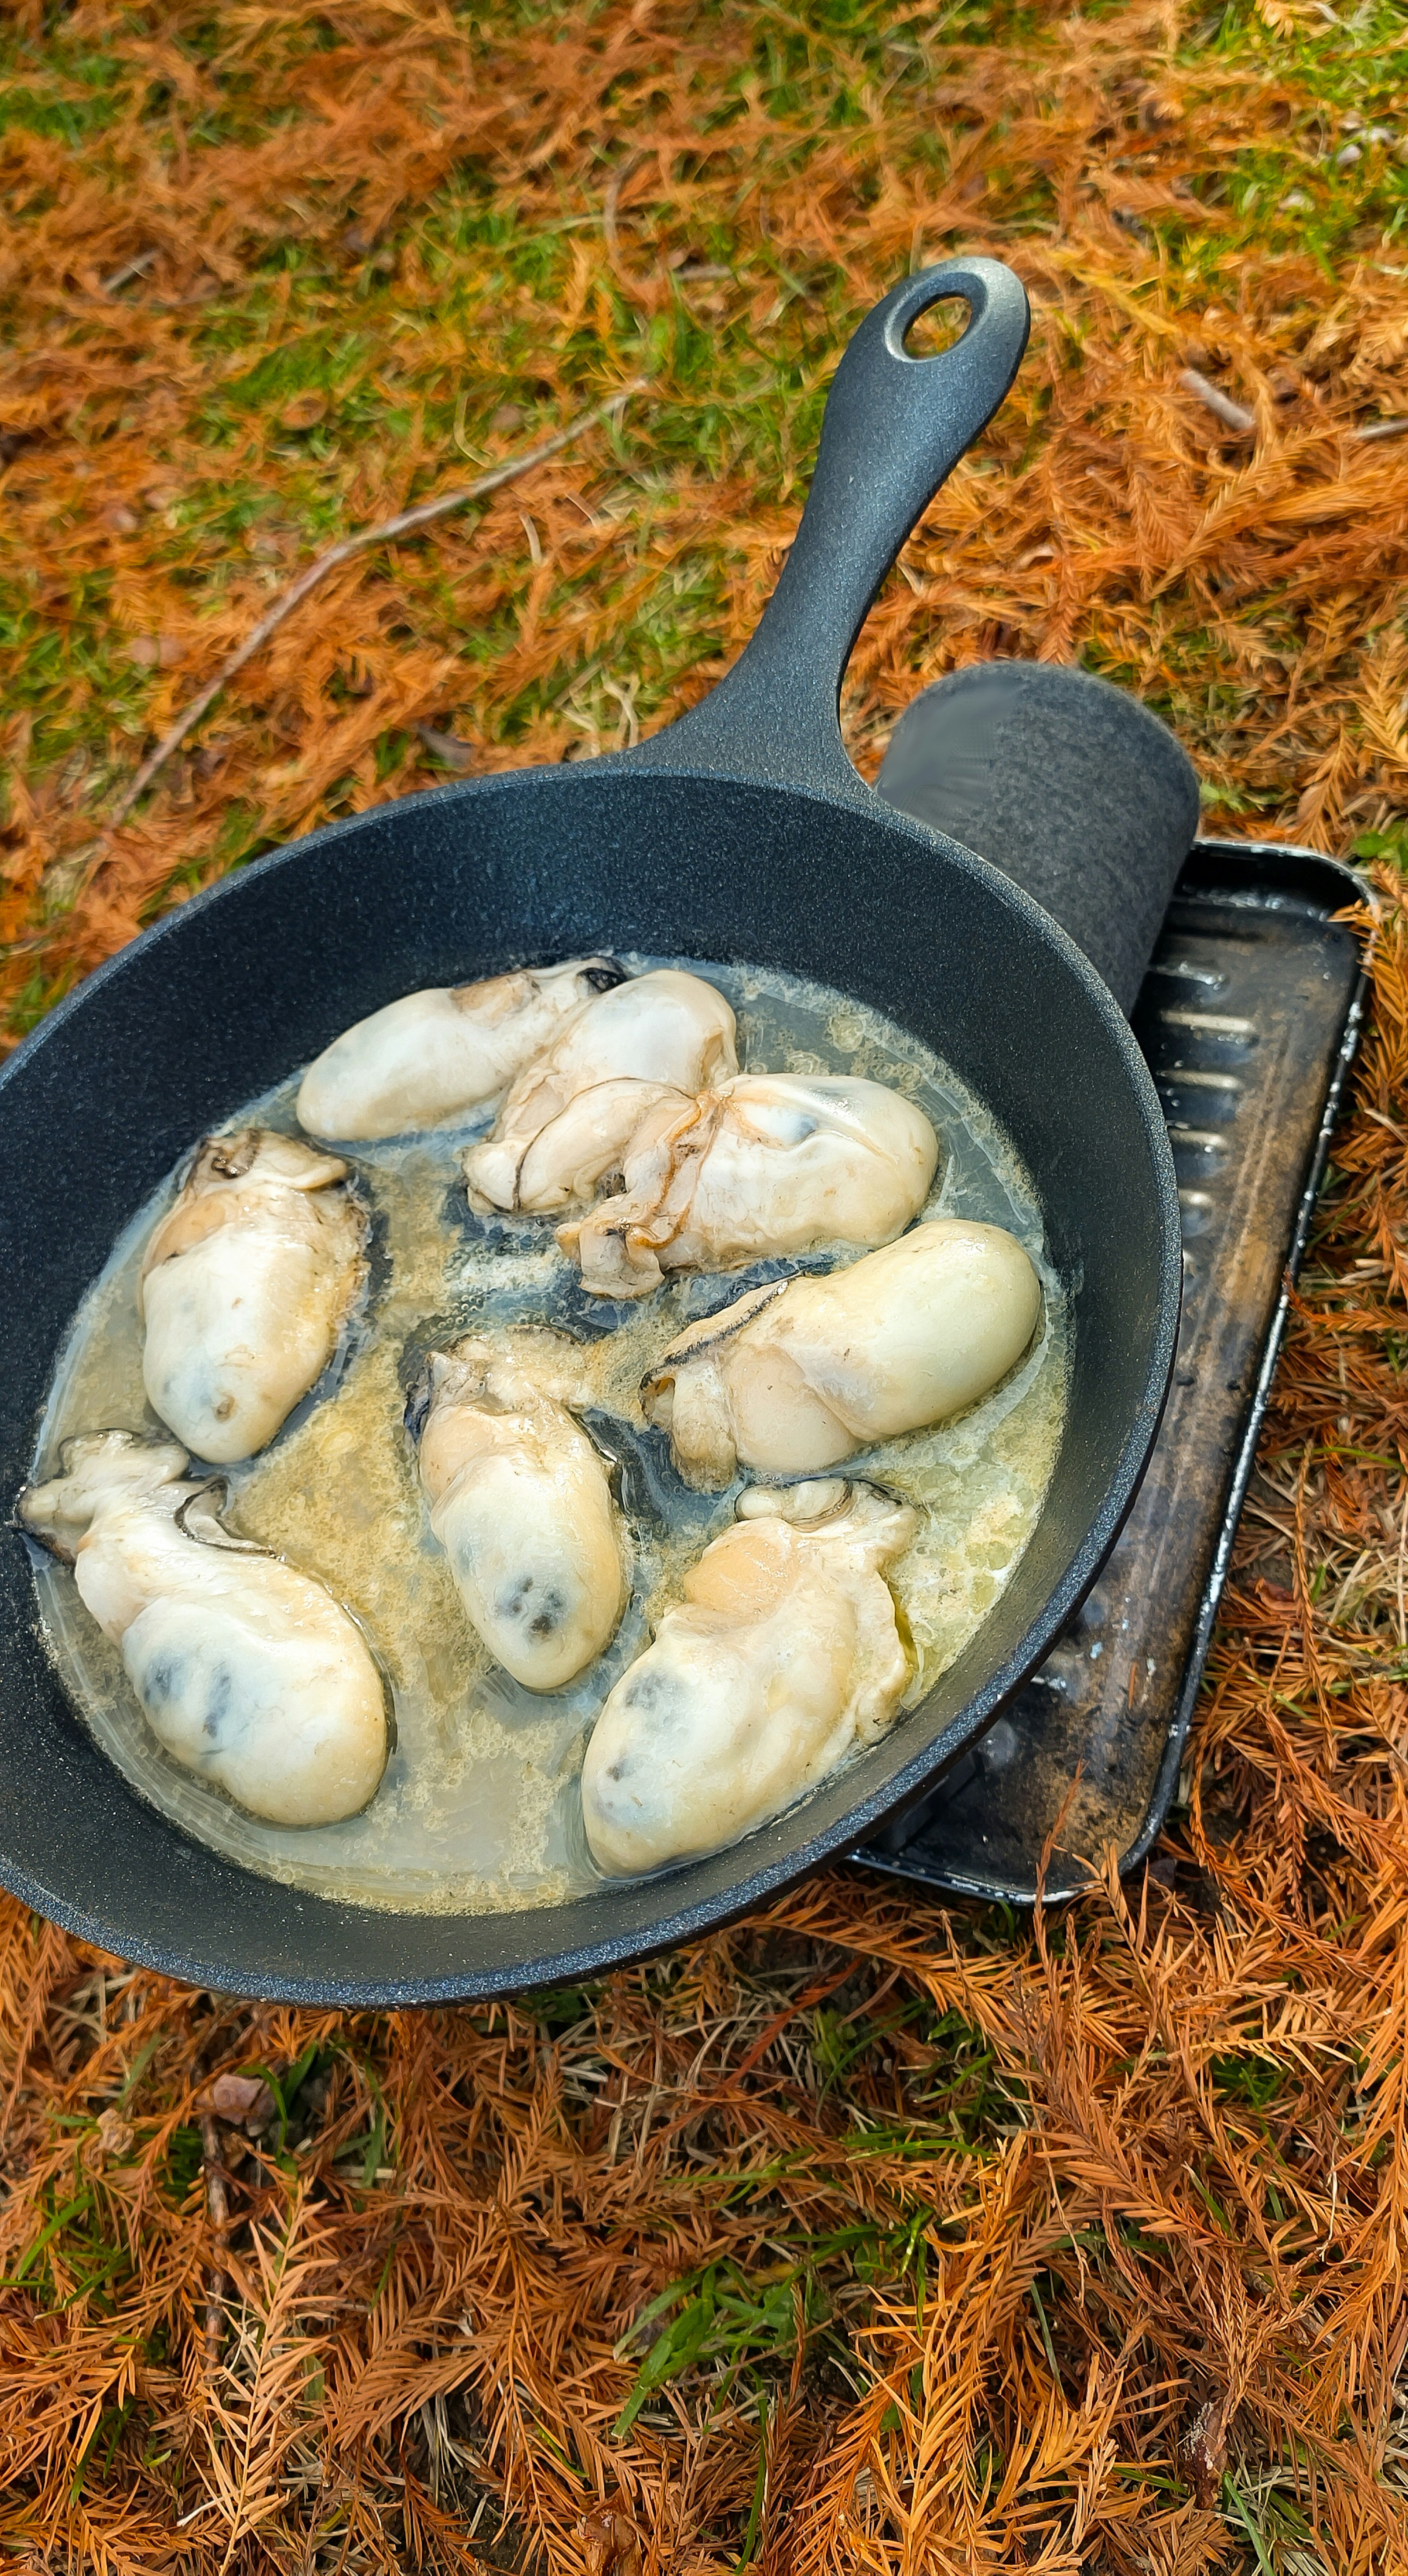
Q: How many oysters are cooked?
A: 8